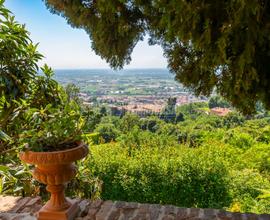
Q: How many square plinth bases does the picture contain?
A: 1